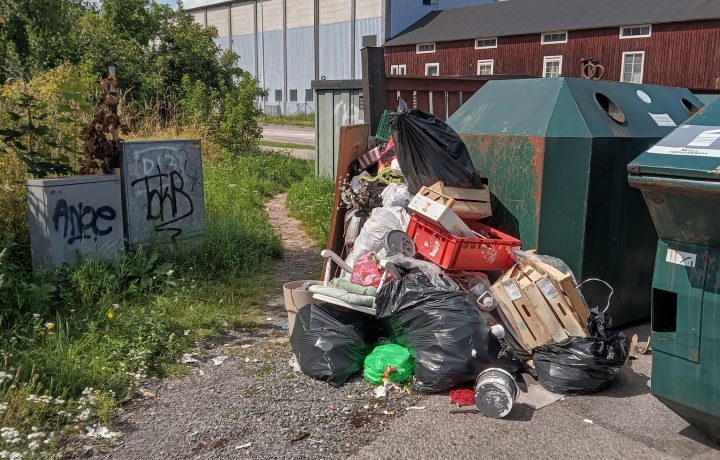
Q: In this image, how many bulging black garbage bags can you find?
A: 4